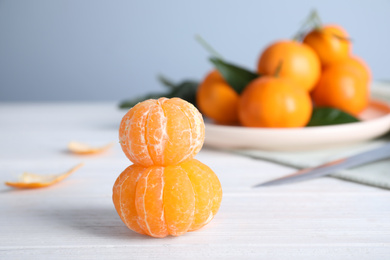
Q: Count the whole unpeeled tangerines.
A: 5